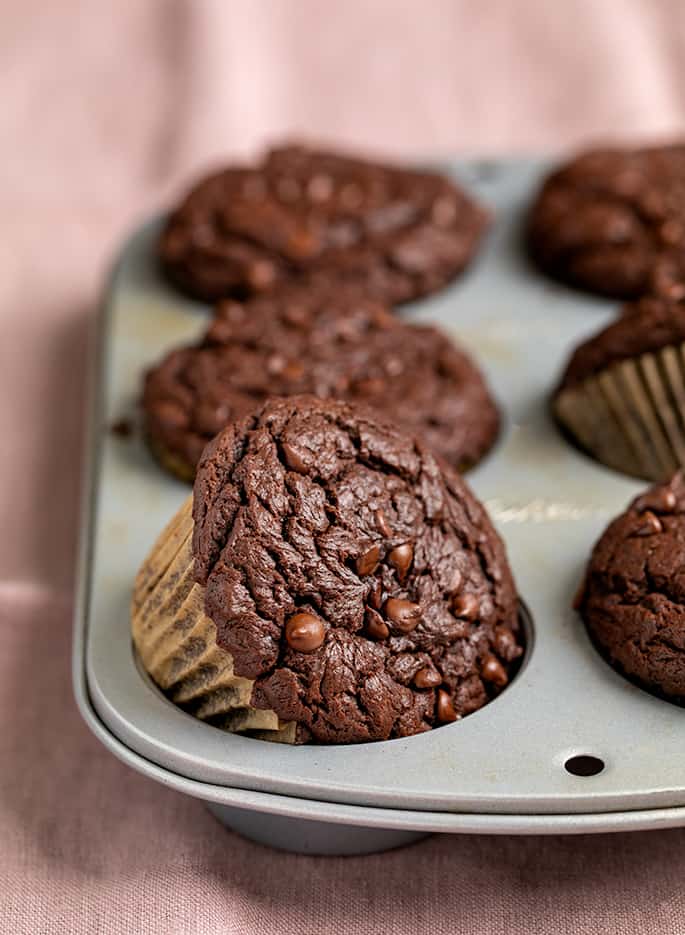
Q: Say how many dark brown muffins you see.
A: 6